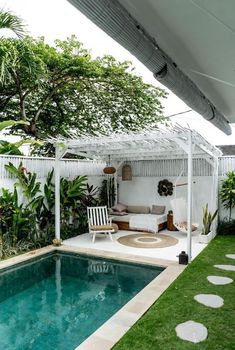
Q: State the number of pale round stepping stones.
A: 5